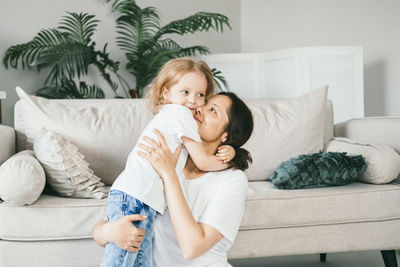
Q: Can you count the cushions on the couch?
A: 6